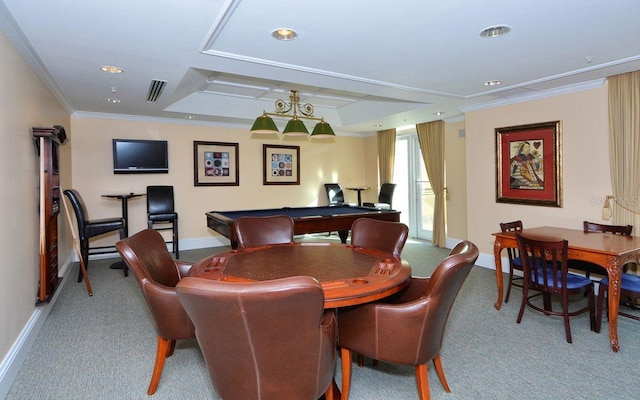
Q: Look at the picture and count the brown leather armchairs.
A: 5